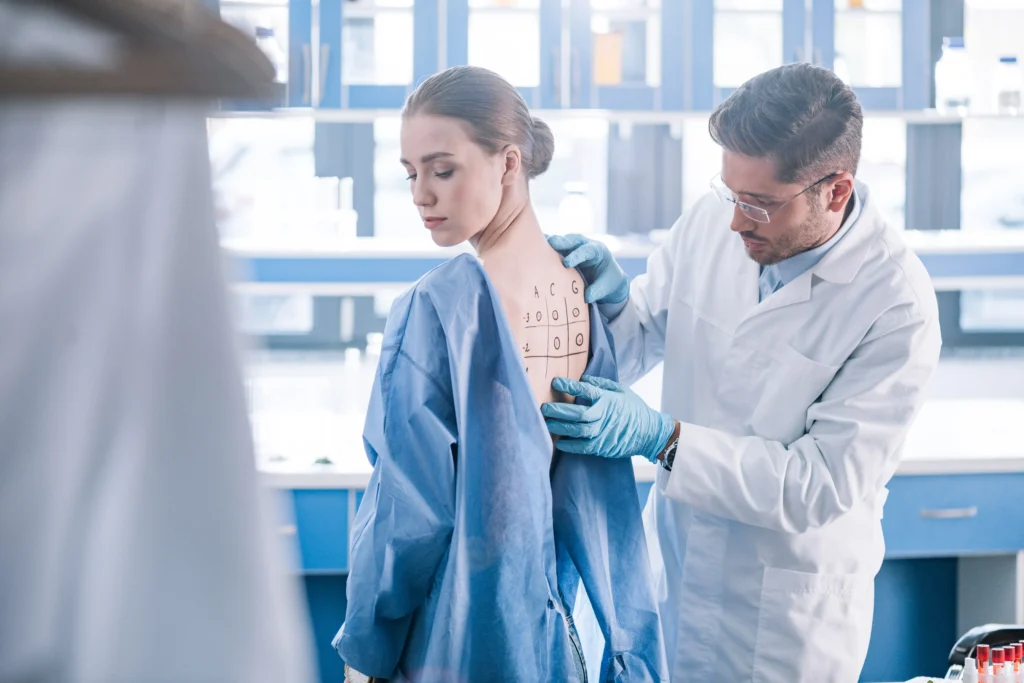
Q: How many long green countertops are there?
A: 0